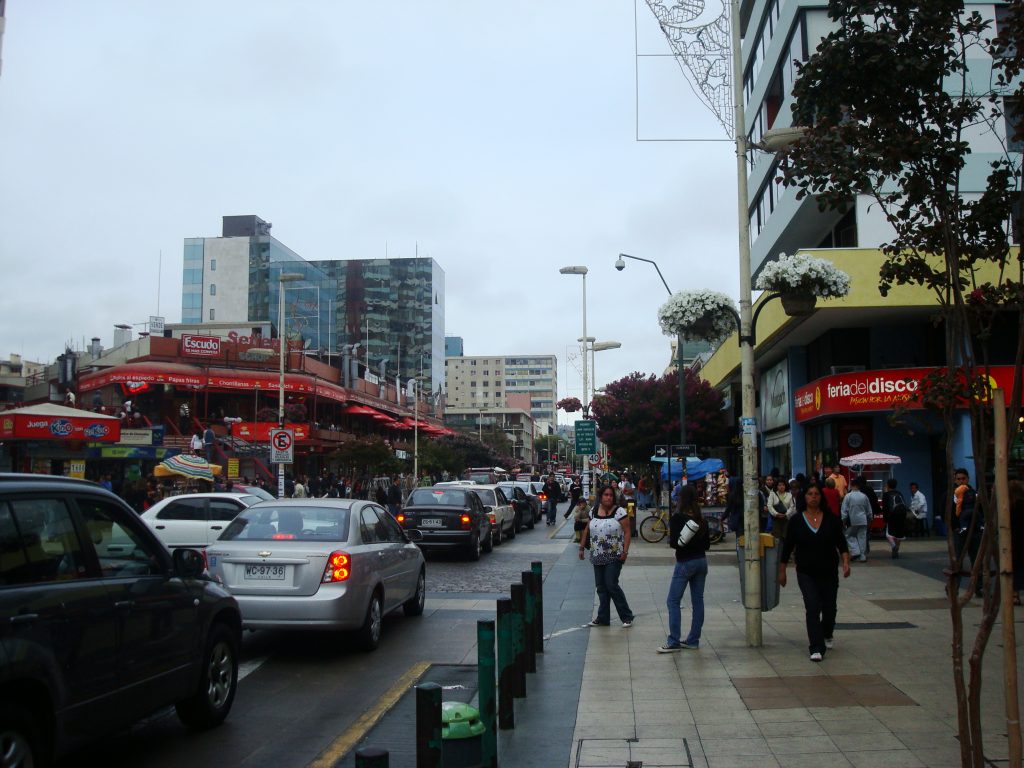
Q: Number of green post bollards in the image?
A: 7